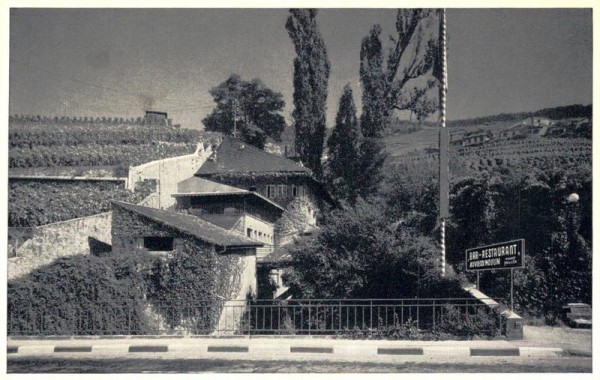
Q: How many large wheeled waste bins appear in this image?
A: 0